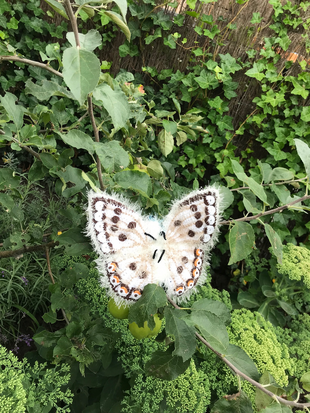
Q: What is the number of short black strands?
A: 4